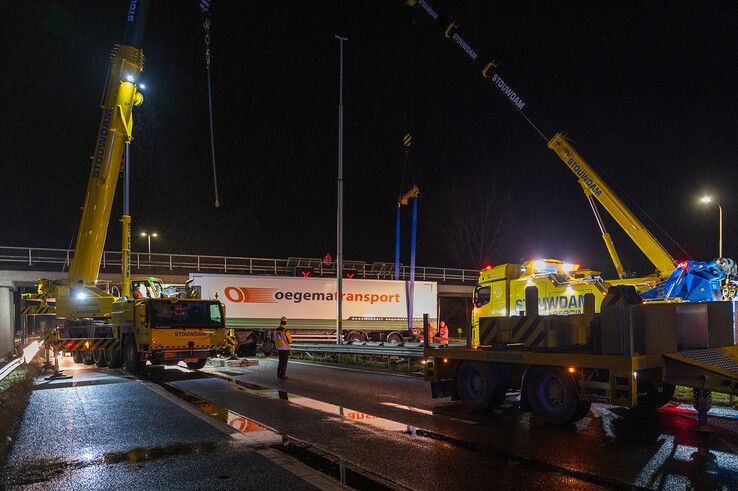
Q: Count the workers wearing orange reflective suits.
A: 2